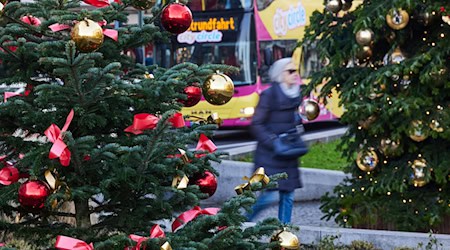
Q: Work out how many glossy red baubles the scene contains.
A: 4